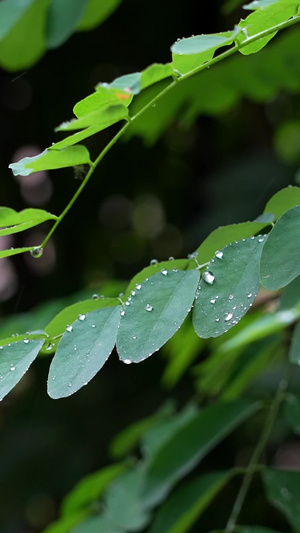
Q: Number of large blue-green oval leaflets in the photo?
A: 5